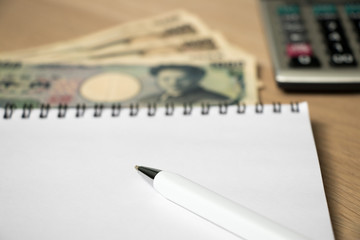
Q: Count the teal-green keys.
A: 3